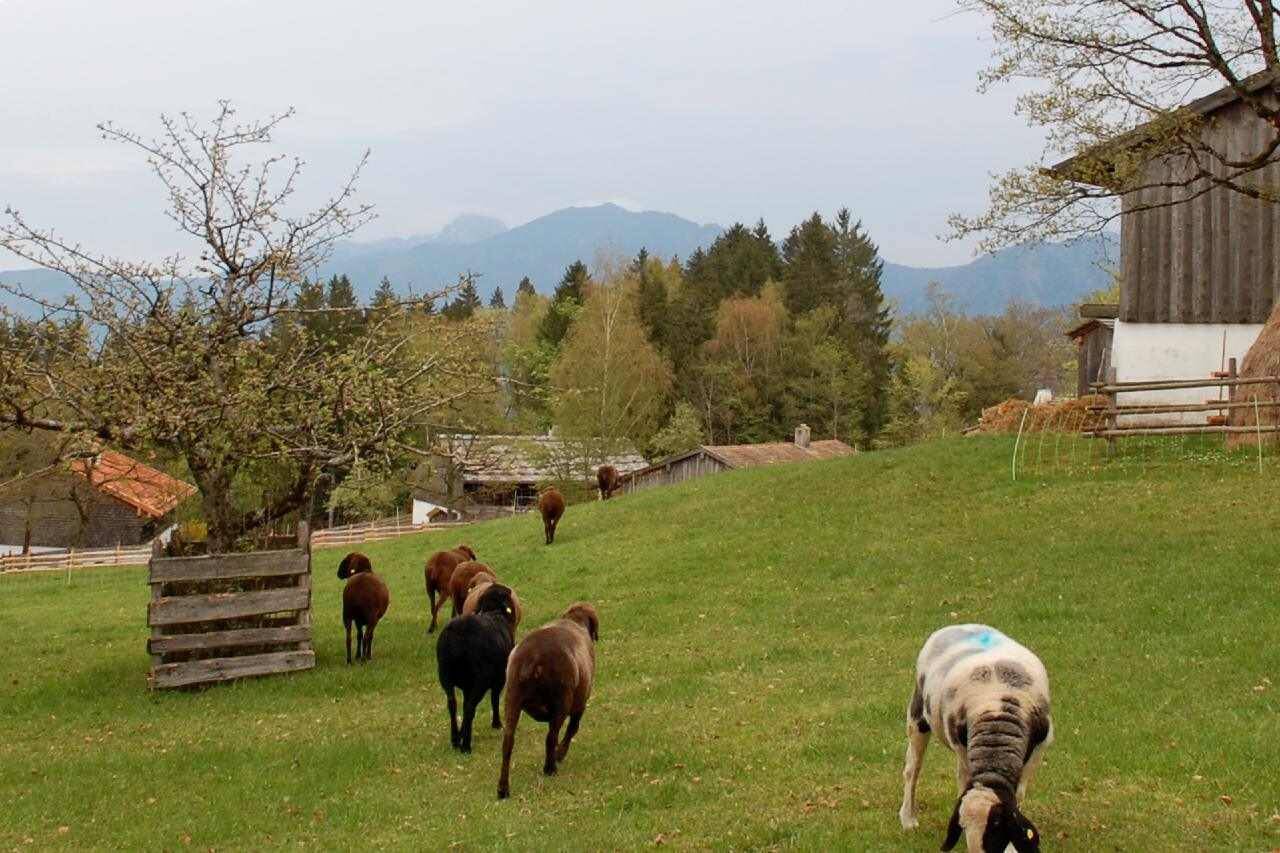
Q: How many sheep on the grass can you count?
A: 9